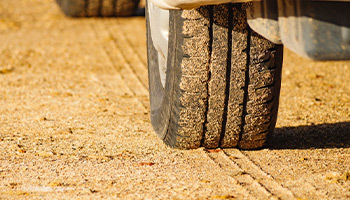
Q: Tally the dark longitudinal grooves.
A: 3